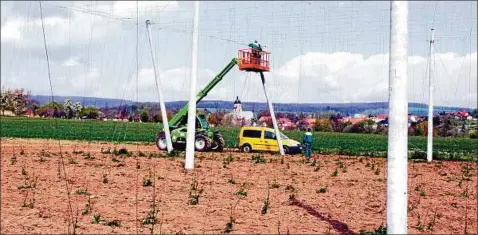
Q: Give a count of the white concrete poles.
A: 5